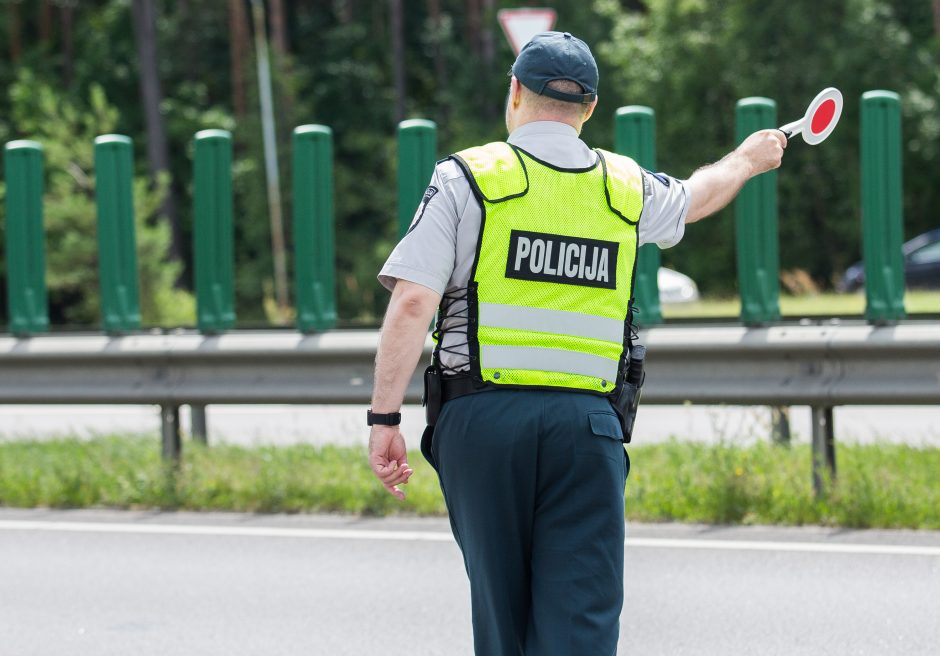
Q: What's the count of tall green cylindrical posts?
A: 8